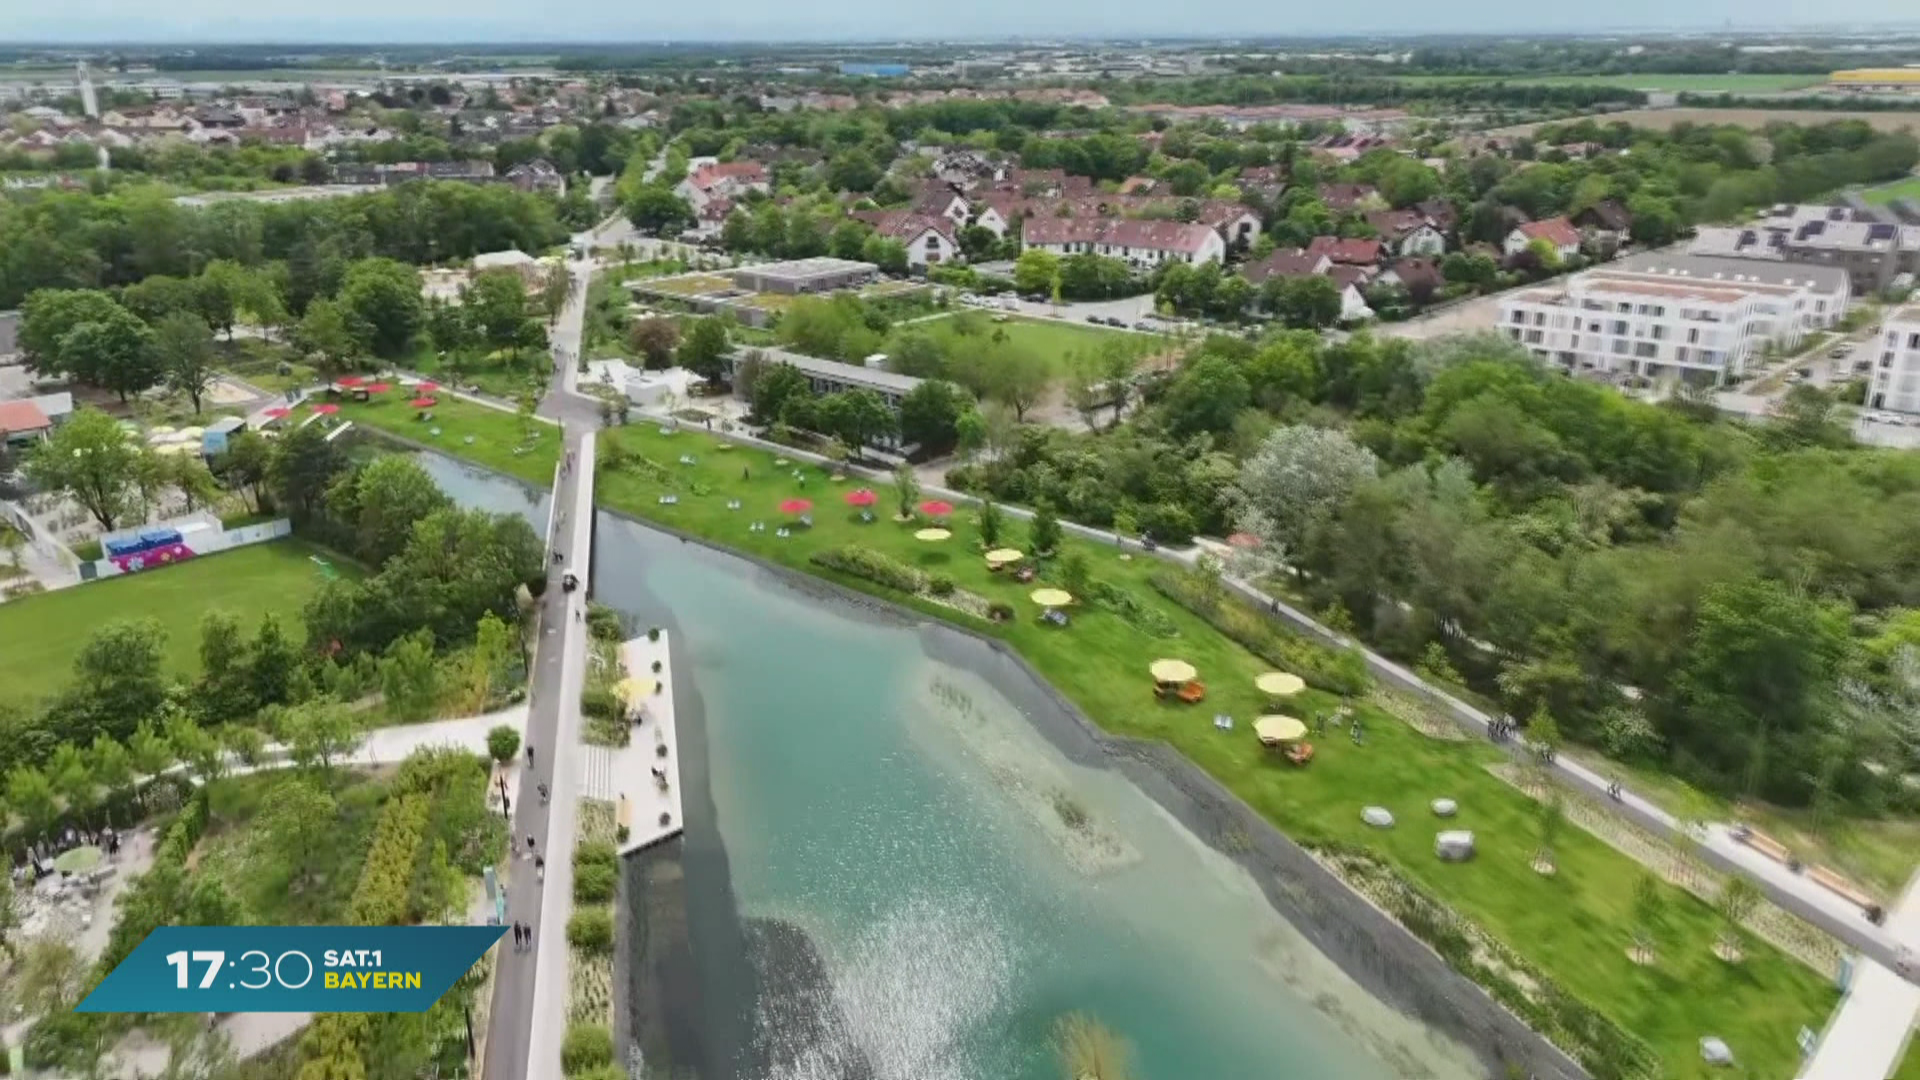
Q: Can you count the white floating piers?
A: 1